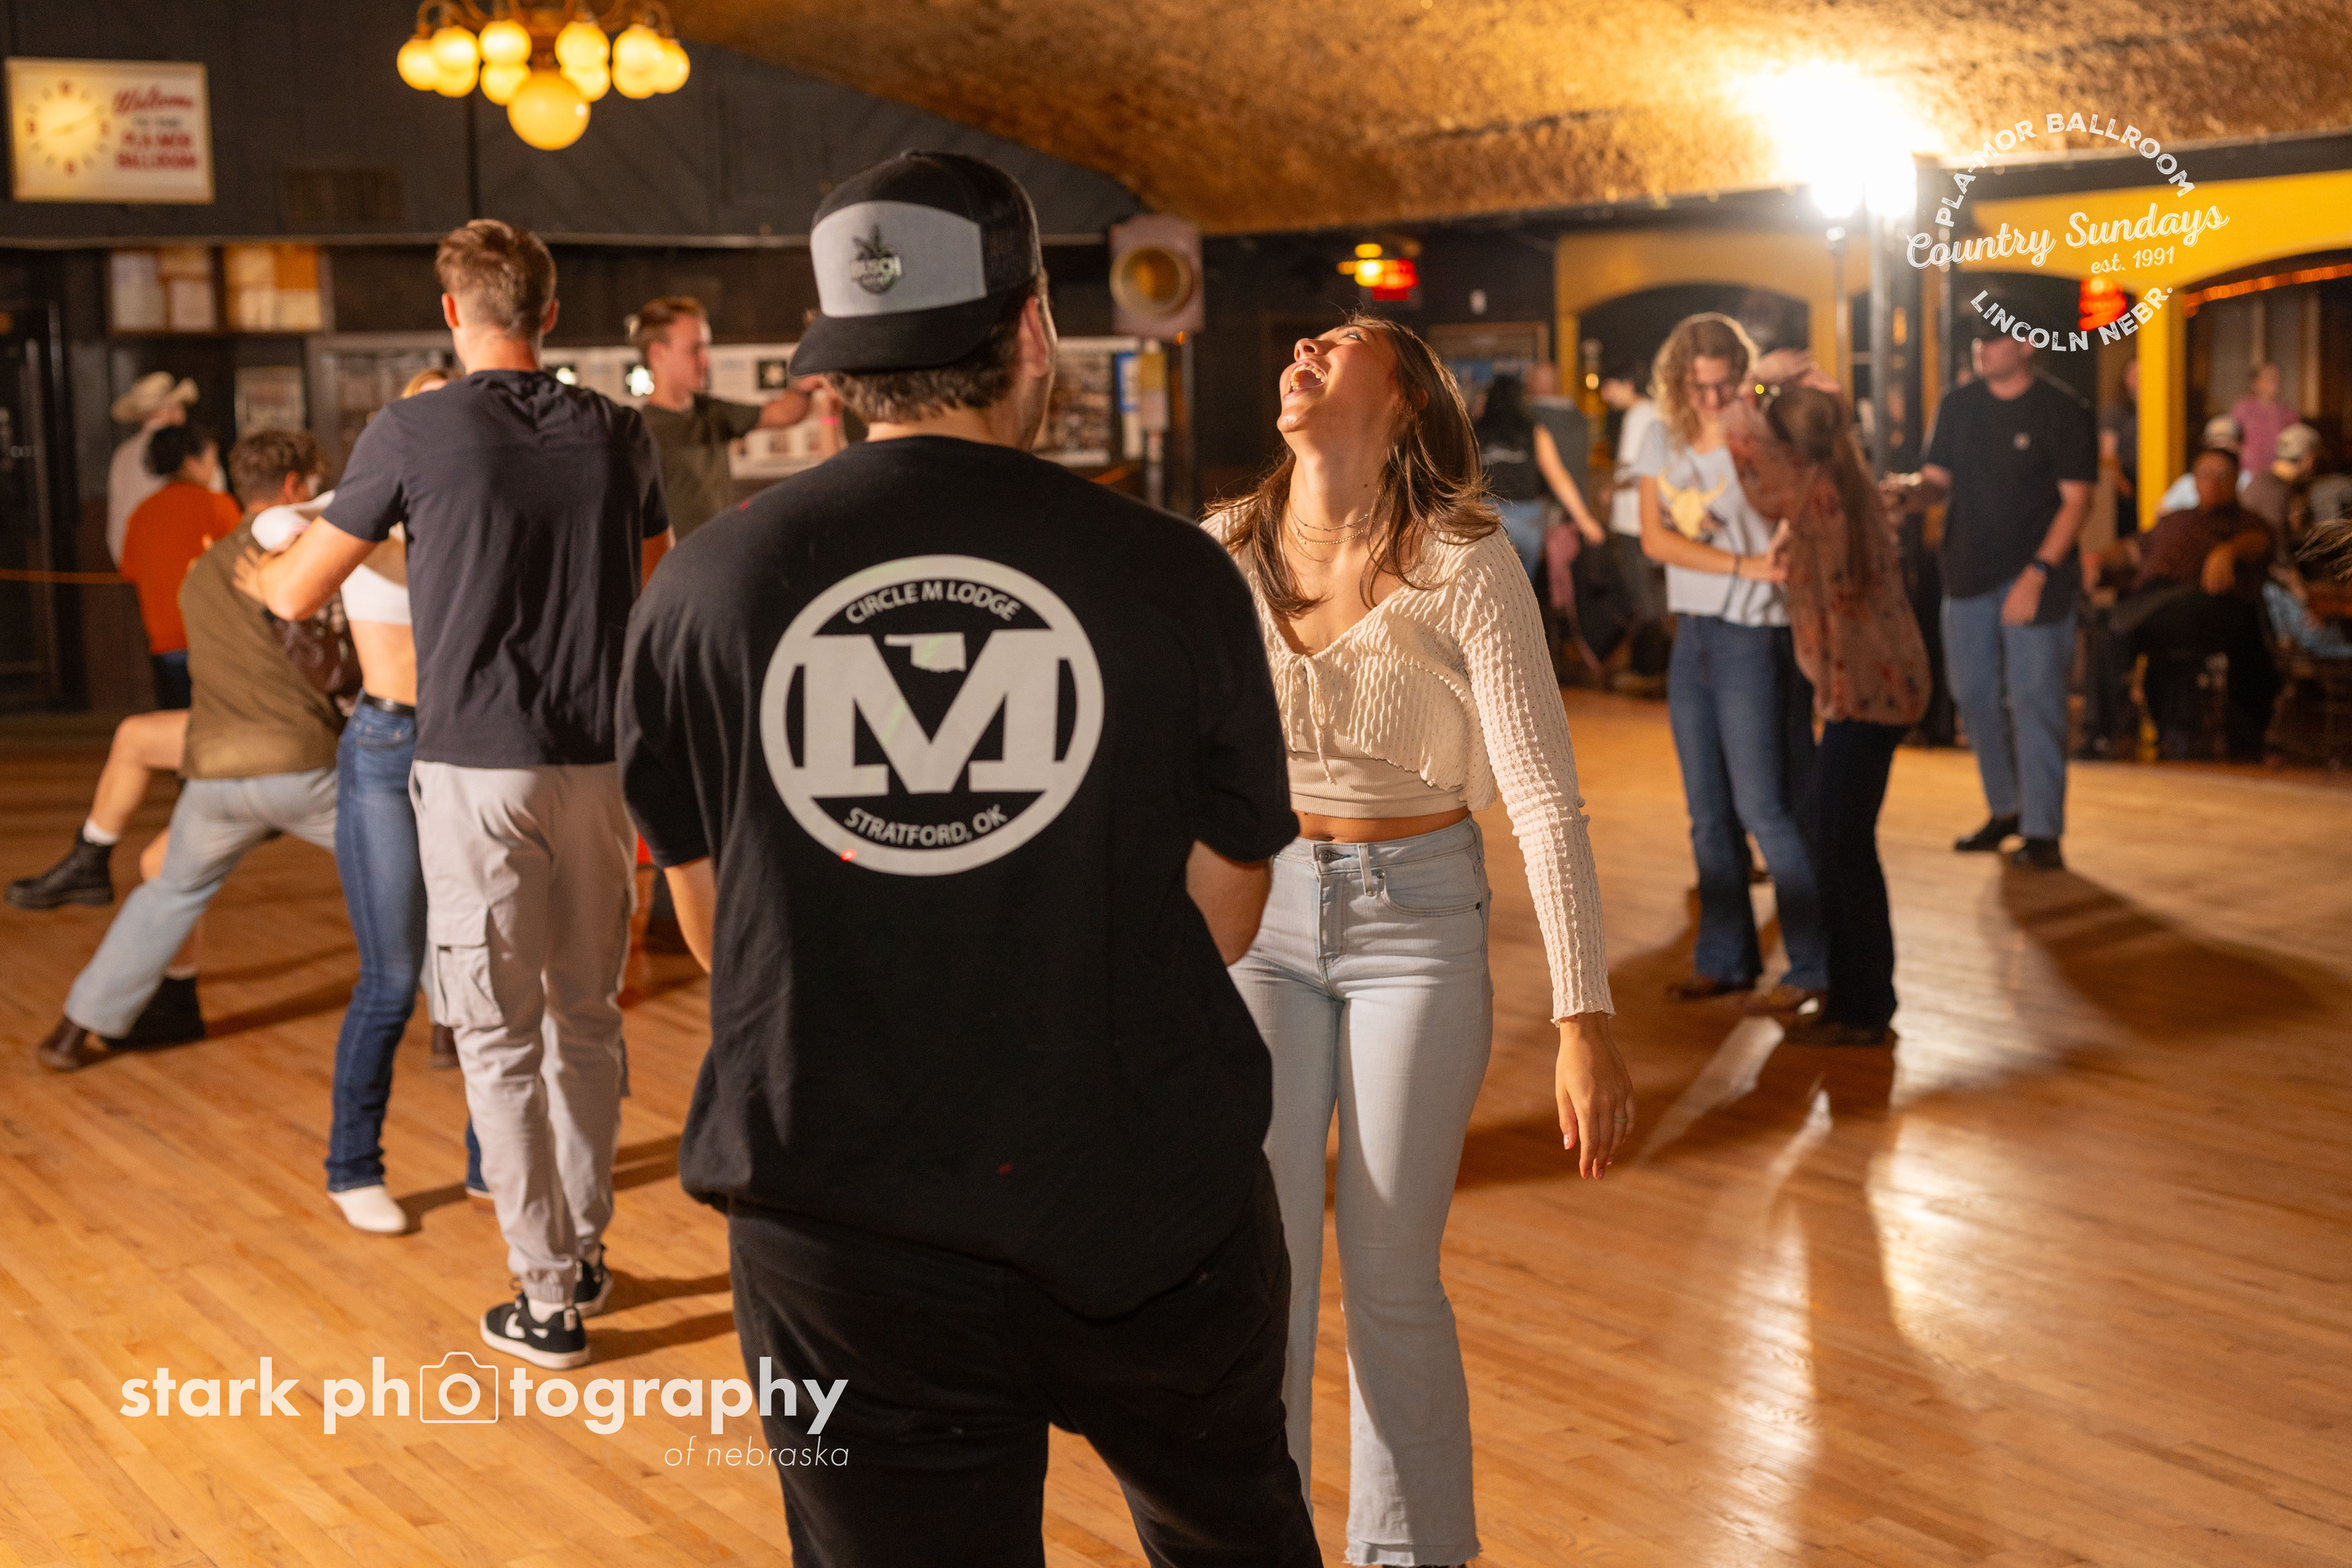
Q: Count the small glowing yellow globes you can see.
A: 10